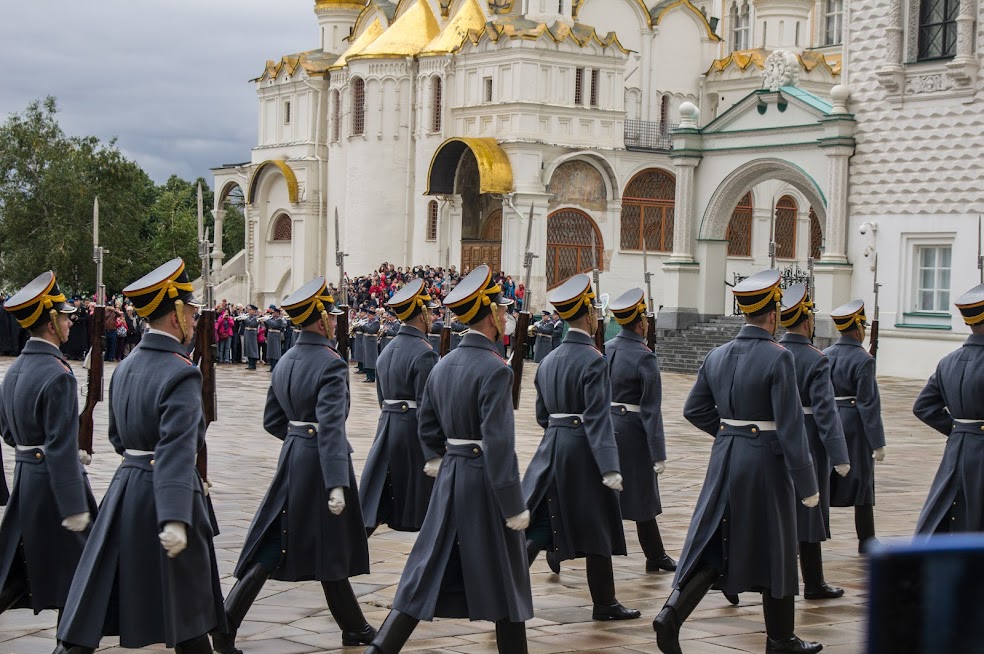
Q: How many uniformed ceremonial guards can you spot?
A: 11